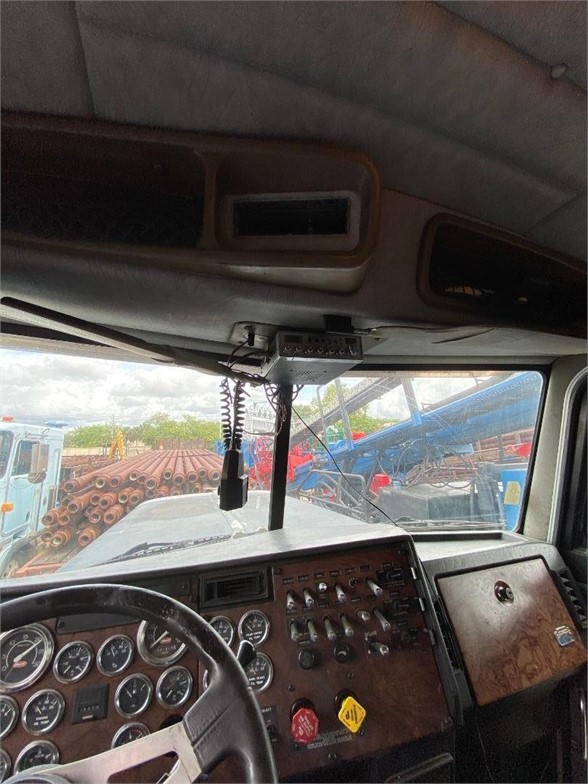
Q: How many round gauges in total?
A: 15